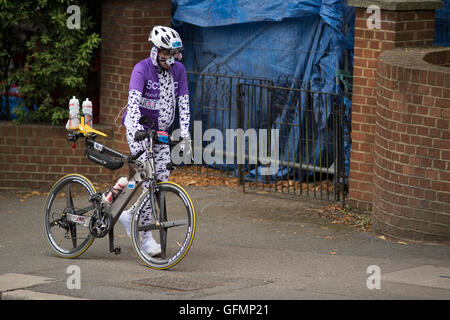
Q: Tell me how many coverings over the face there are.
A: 1